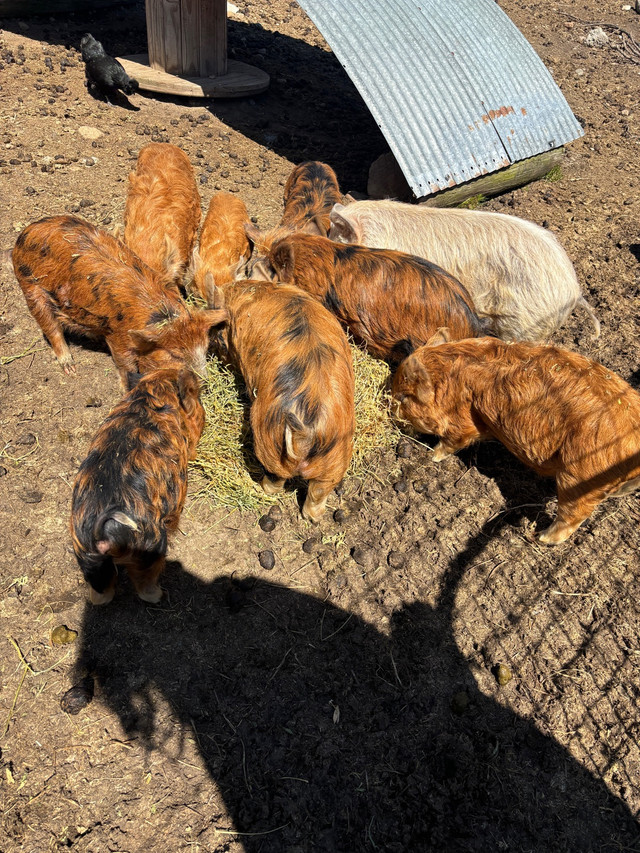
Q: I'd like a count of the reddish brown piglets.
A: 8